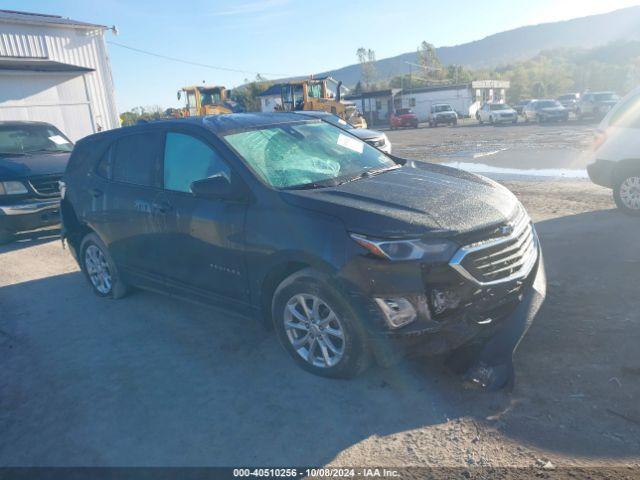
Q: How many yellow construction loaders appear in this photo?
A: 2